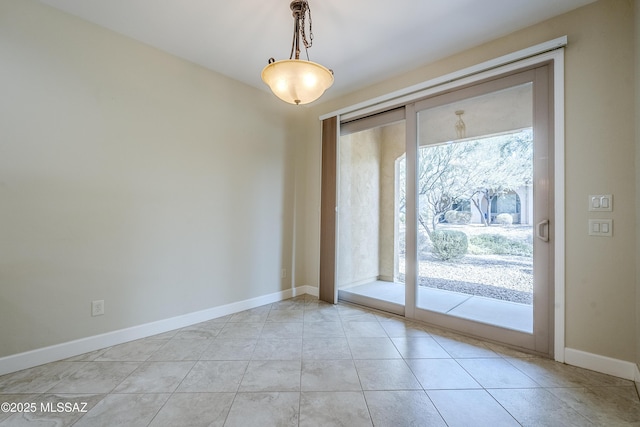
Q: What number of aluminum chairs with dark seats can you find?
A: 0